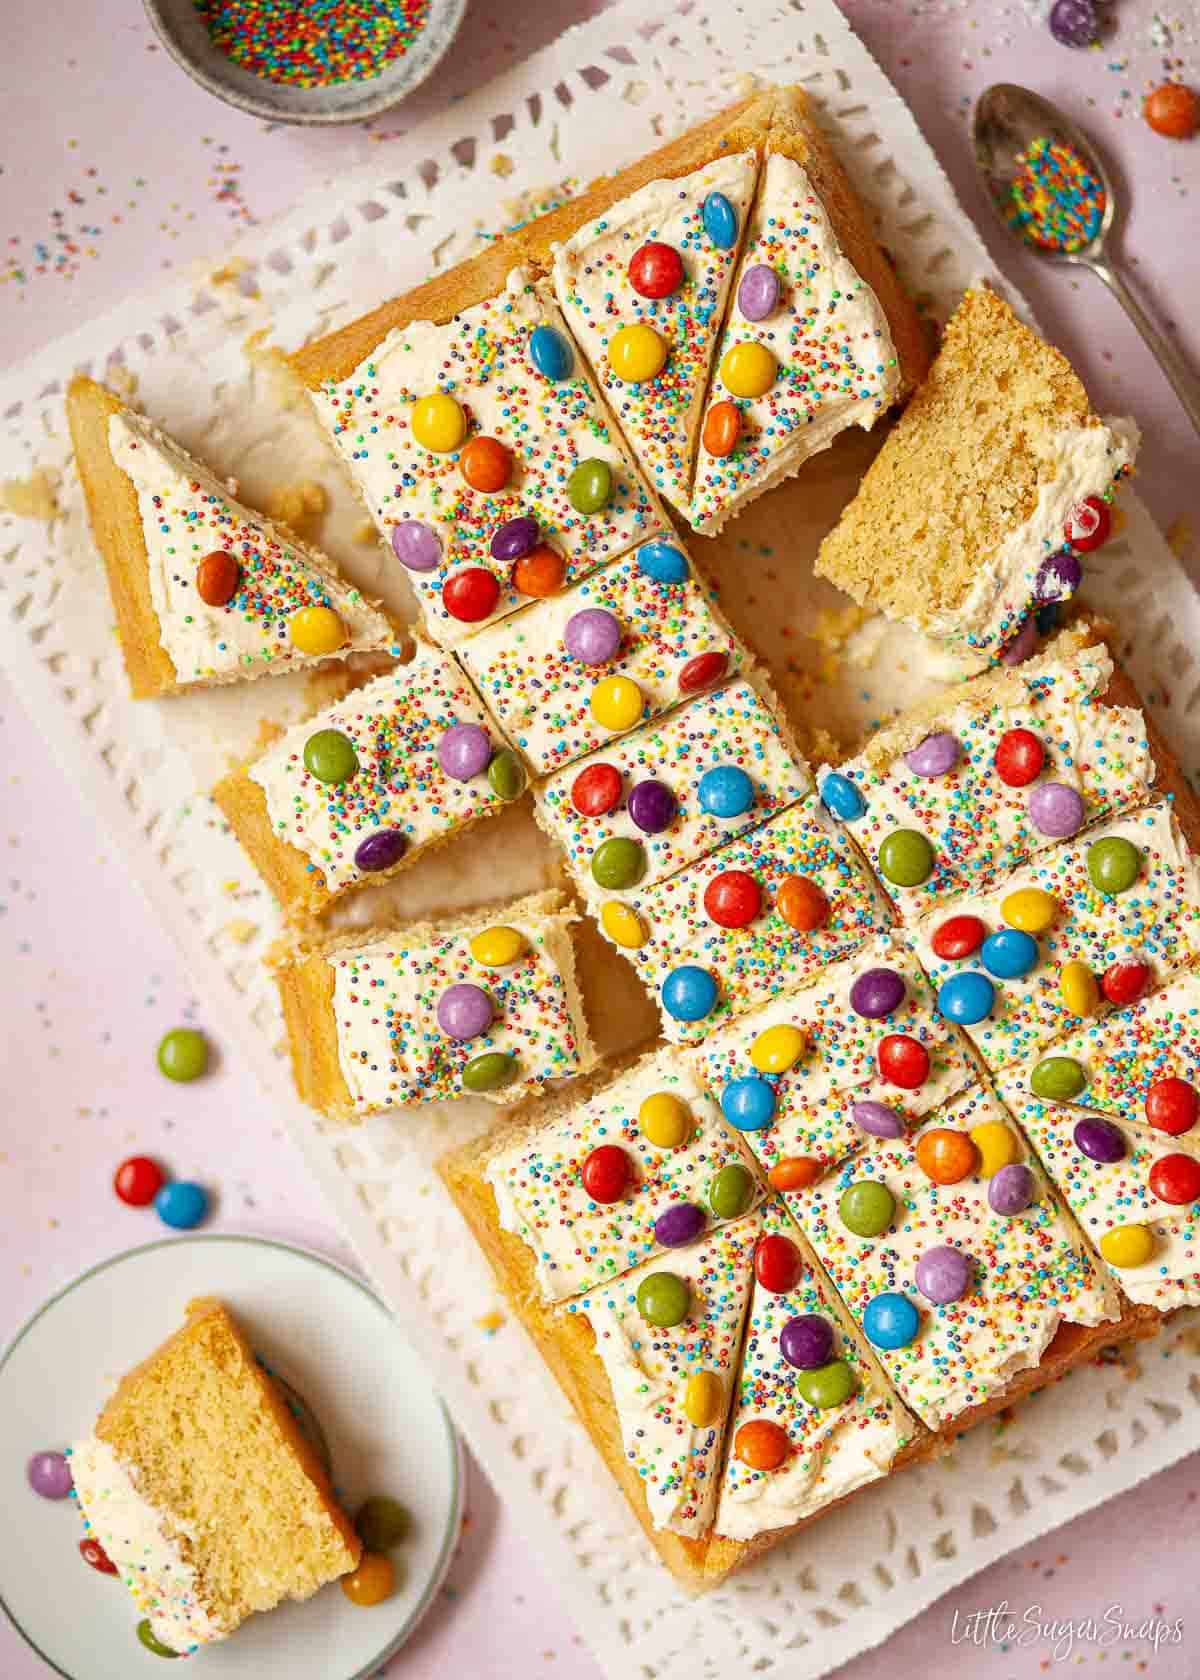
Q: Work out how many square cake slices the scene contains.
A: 2